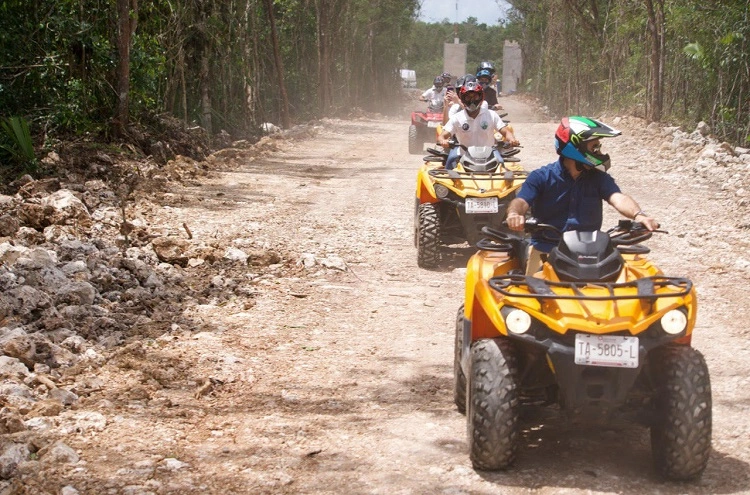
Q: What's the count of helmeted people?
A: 7